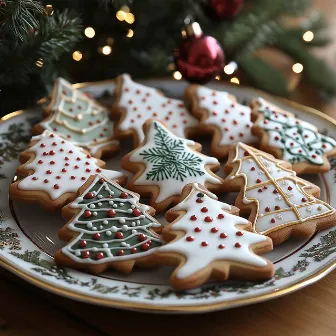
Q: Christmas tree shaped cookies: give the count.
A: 9